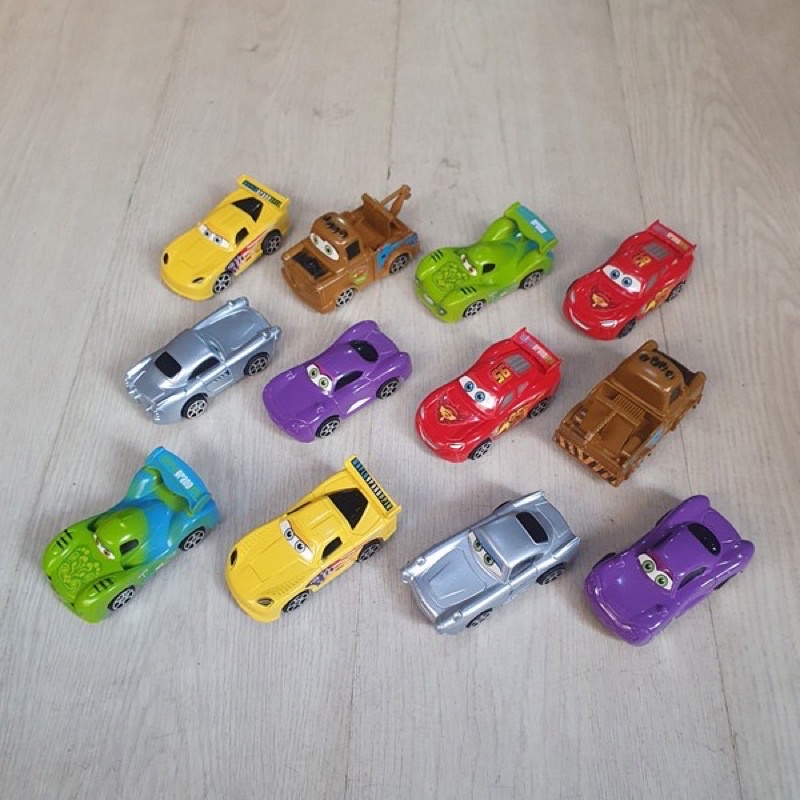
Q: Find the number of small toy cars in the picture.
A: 12